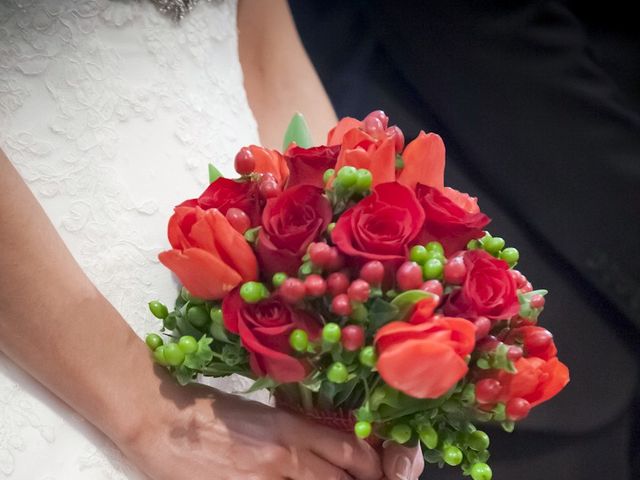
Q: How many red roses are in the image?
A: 7